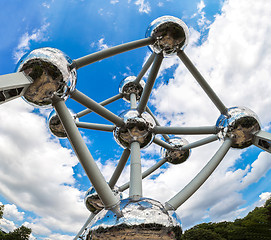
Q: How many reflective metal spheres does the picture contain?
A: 9